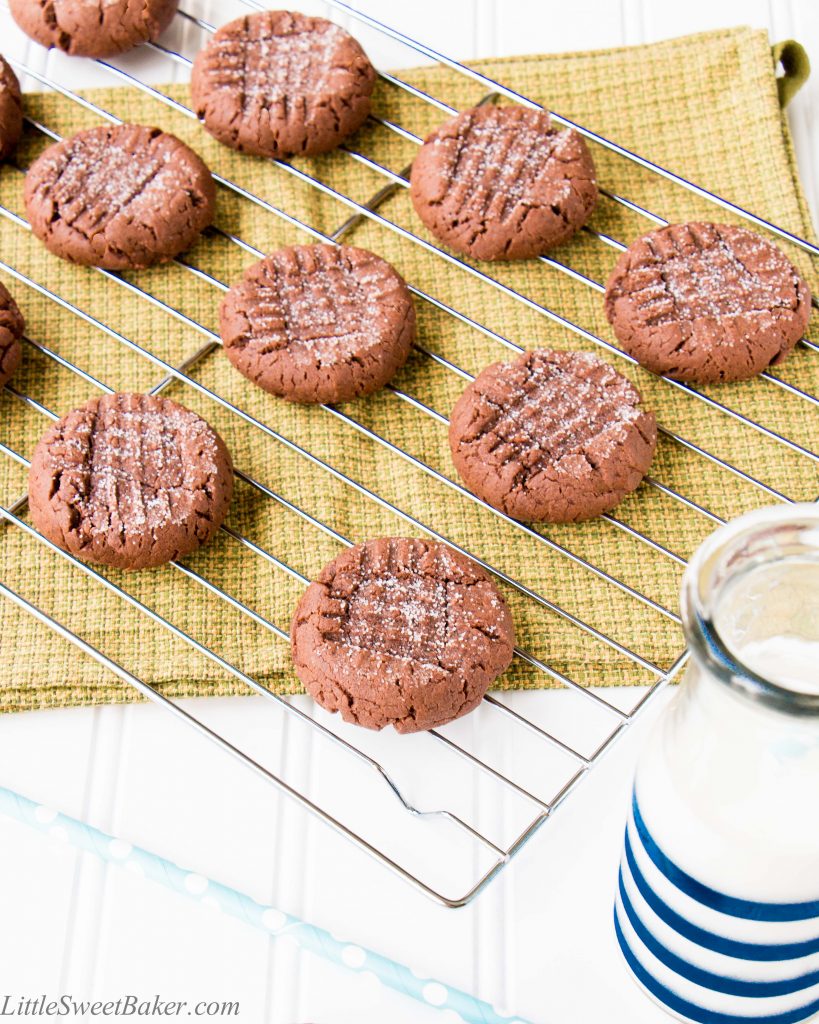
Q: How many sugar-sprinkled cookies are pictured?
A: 11